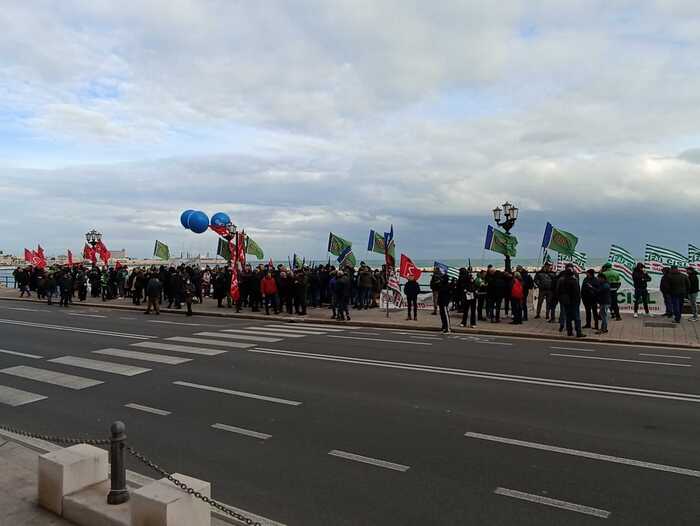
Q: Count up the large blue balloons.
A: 3